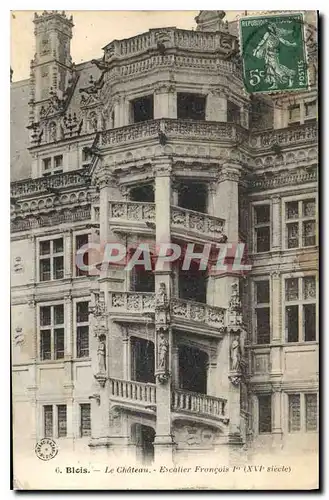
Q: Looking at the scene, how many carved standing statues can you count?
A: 3